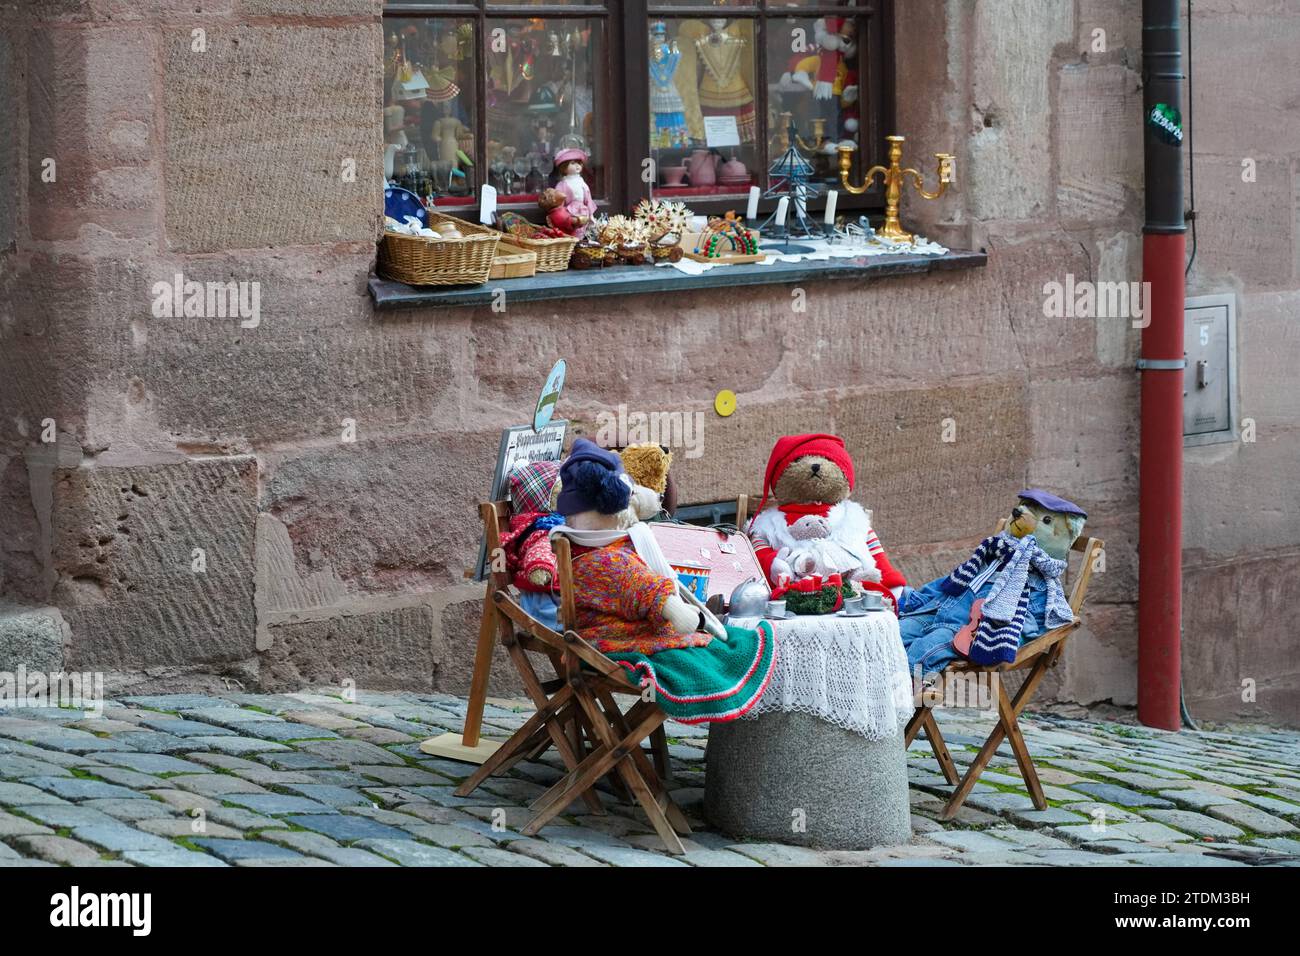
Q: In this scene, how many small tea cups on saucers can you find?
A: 3